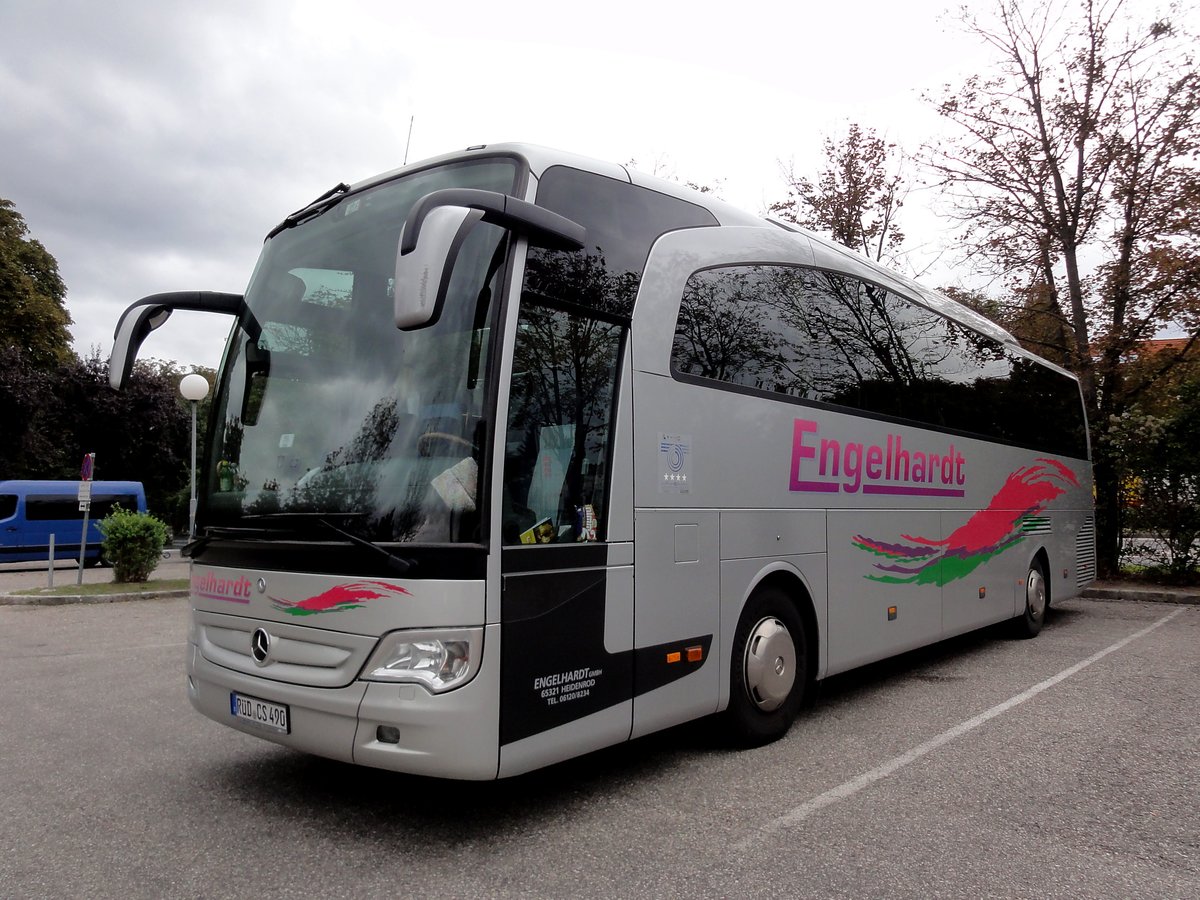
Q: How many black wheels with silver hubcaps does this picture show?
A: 2